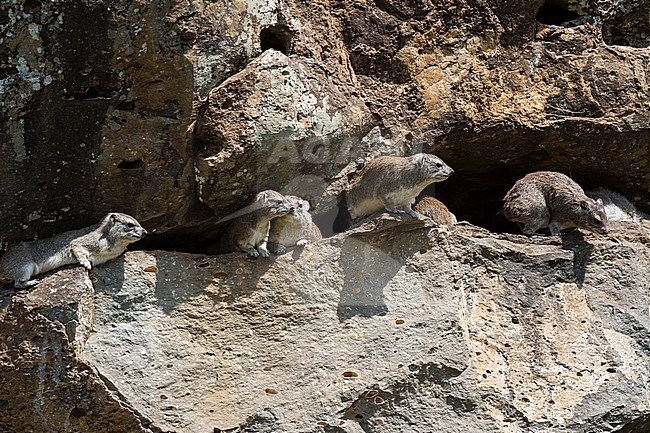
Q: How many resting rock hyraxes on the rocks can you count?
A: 7